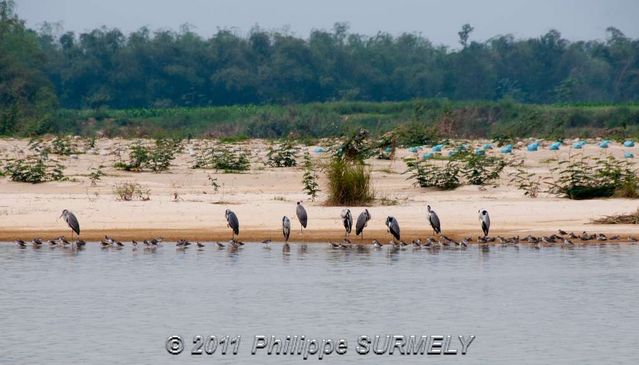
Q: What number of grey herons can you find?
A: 9